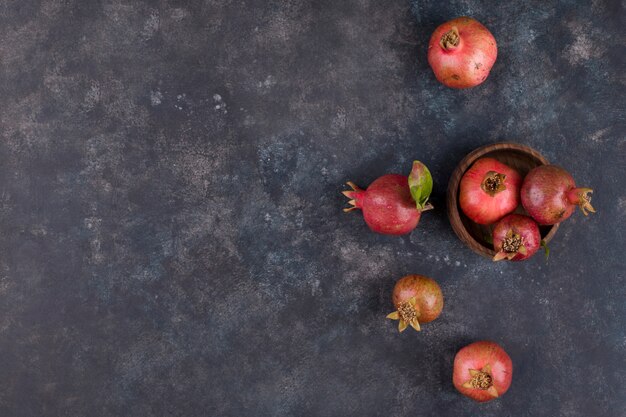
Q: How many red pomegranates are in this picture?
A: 7